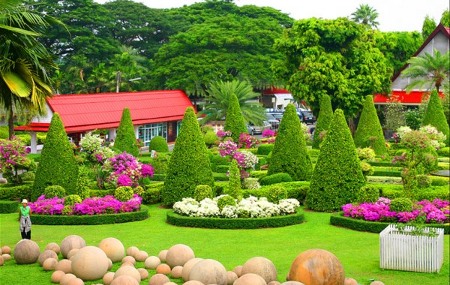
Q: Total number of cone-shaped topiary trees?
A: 9